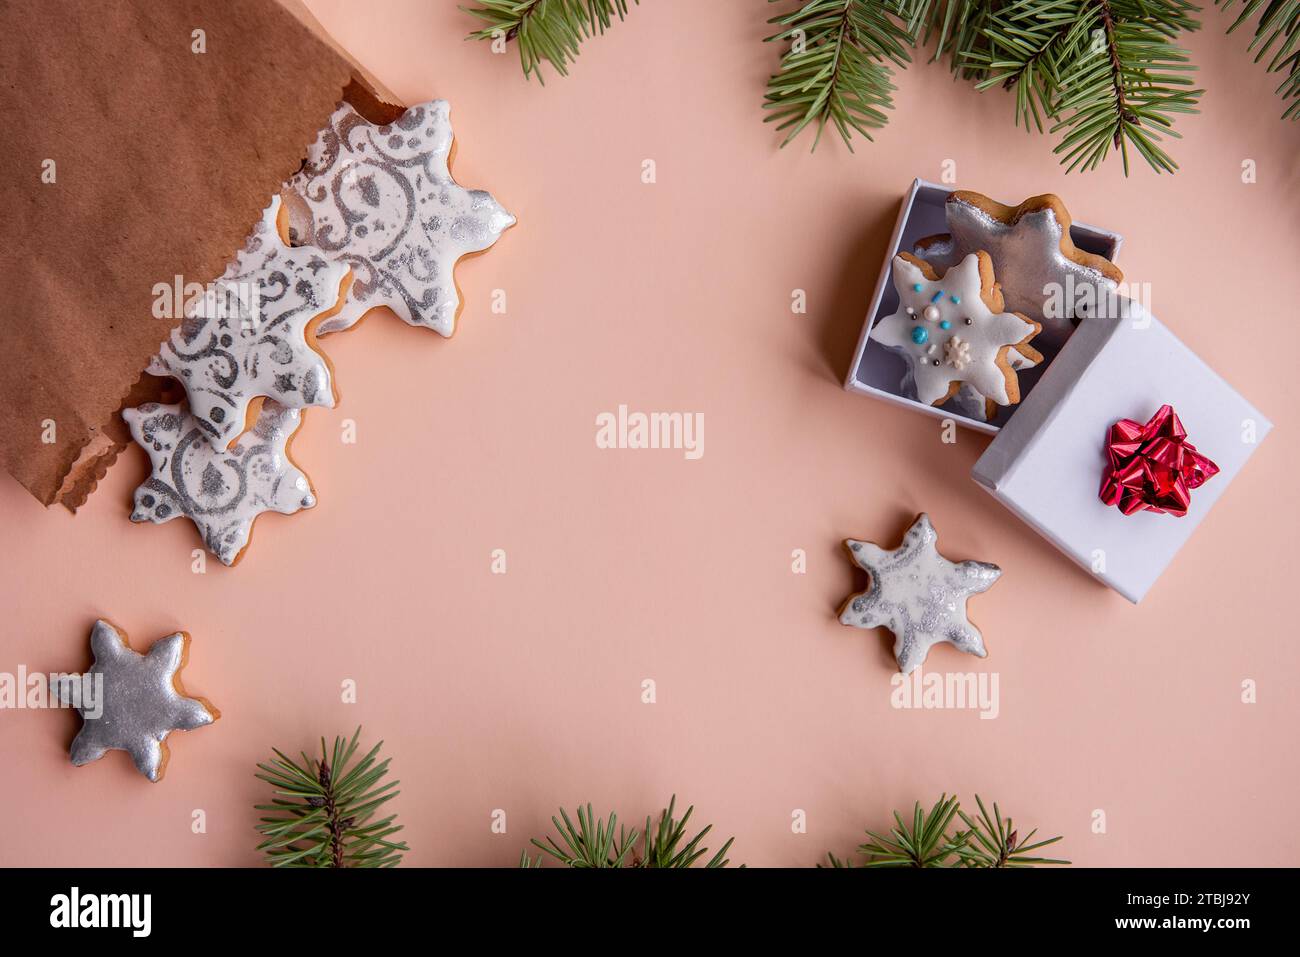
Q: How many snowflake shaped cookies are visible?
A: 8